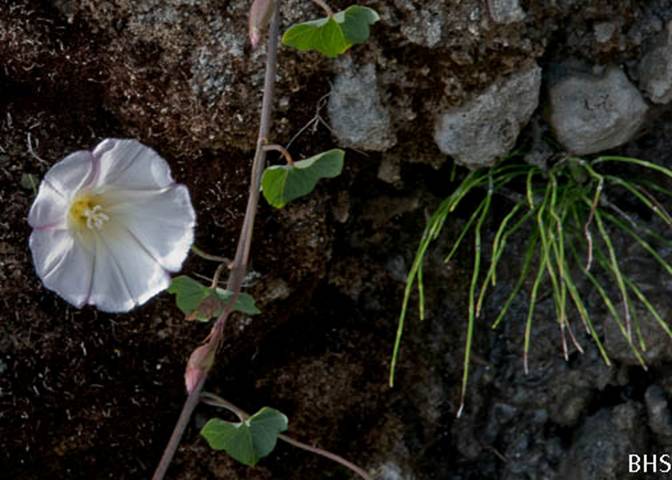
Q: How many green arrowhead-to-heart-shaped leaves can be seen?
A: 4